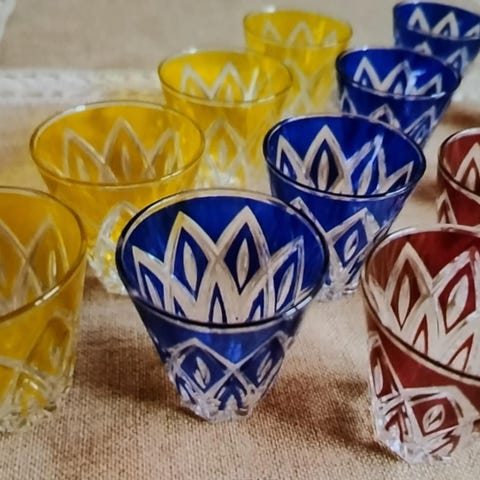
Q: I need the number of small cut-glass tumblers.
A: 10